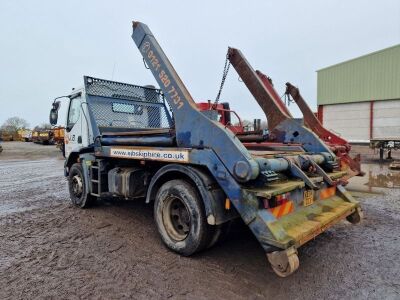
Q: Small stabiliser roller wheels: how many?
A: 2